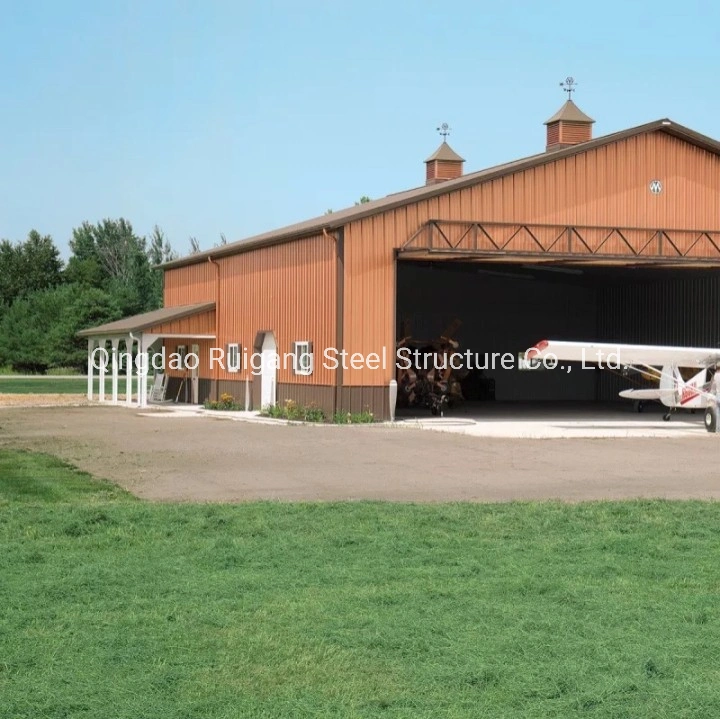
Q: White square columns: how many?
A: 5